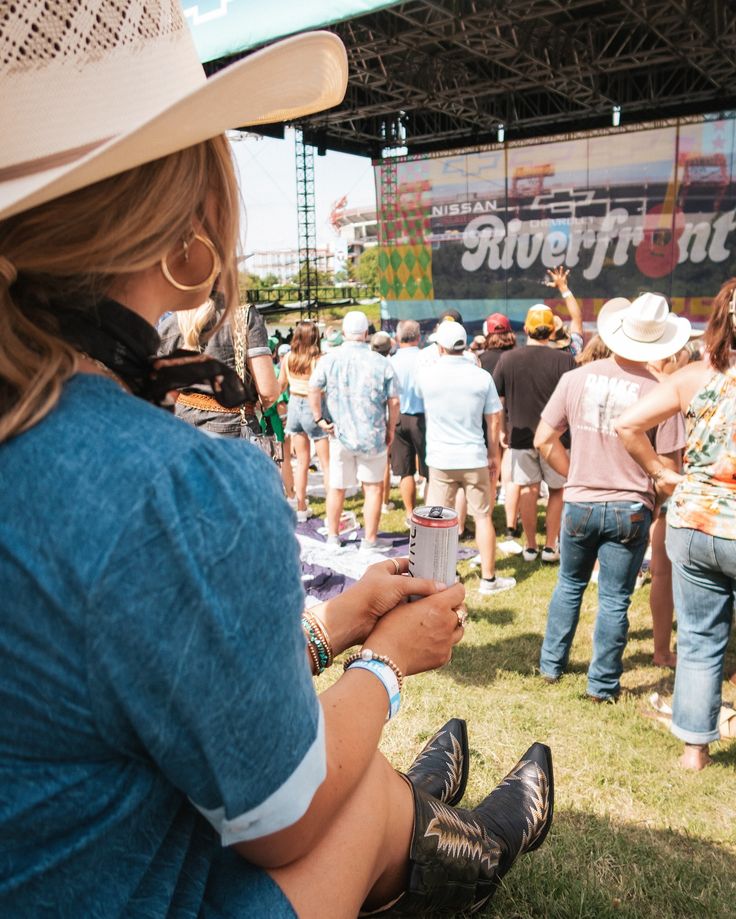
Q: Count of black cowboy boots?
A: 2